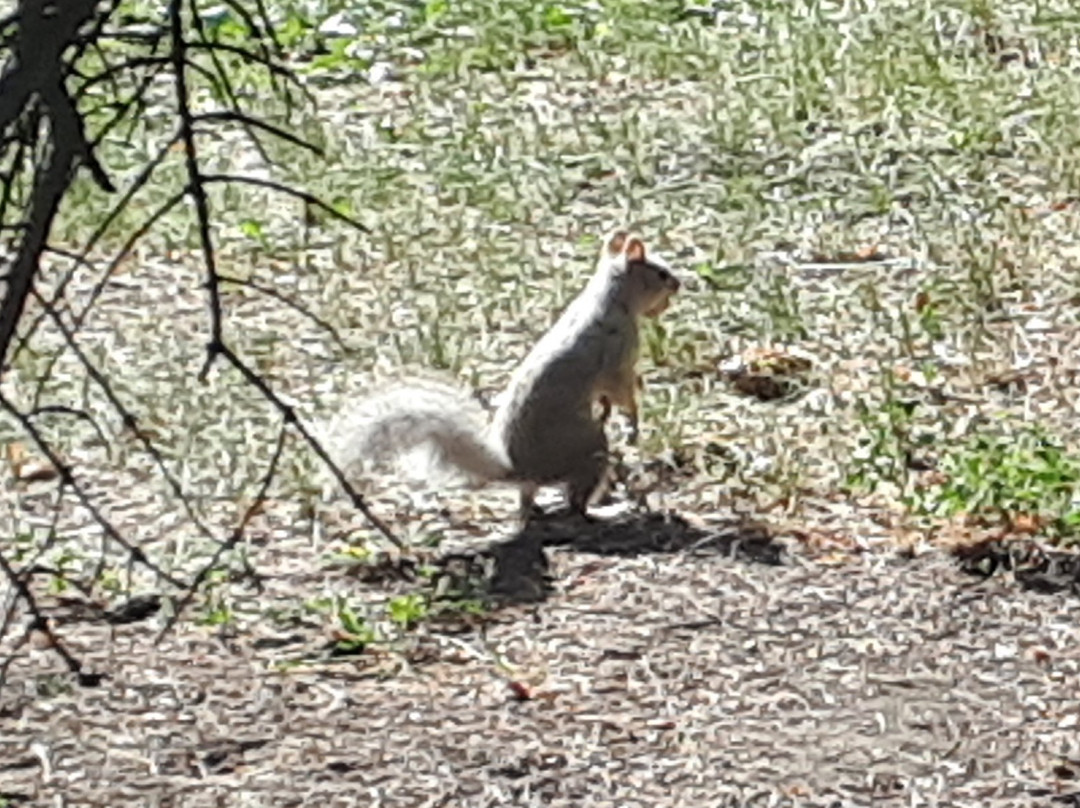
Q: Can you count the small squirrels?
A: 1